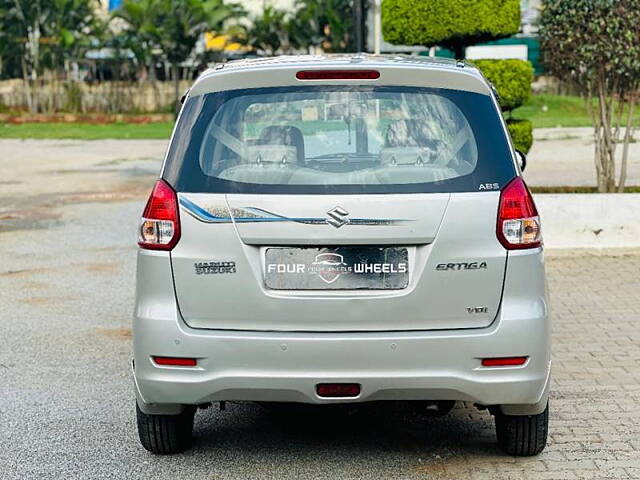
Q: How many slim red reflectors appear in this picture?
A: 2